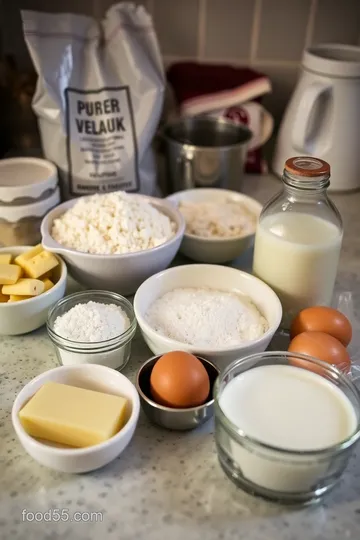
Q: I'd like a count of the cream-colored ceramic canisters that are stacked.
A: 2